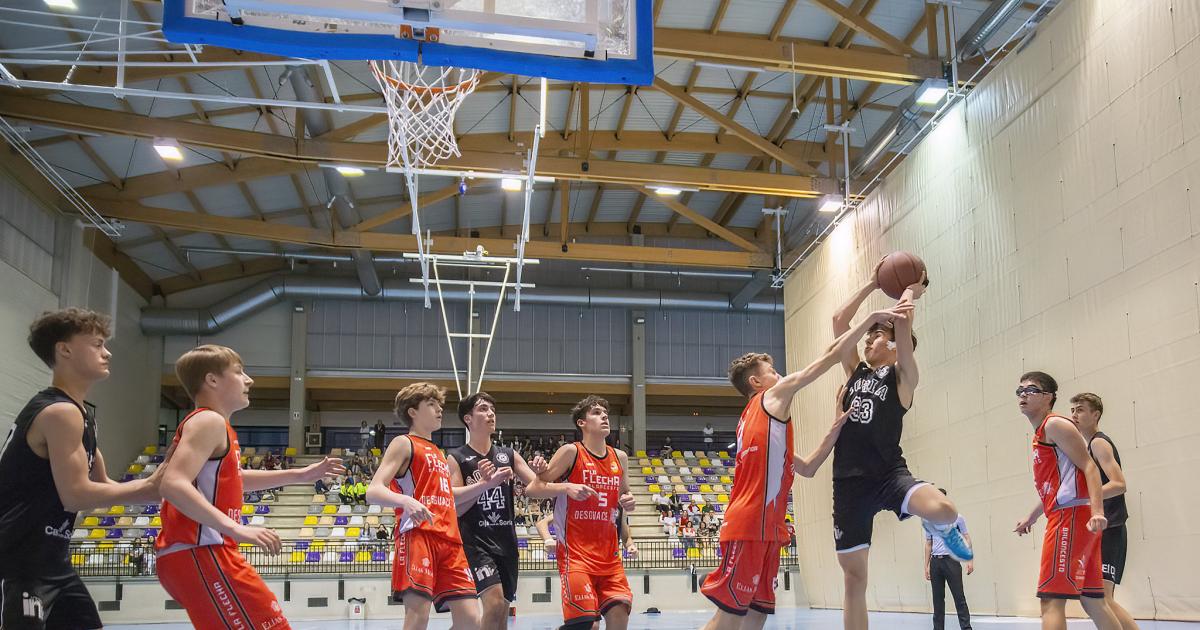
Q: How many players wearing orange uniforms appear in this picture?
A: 5